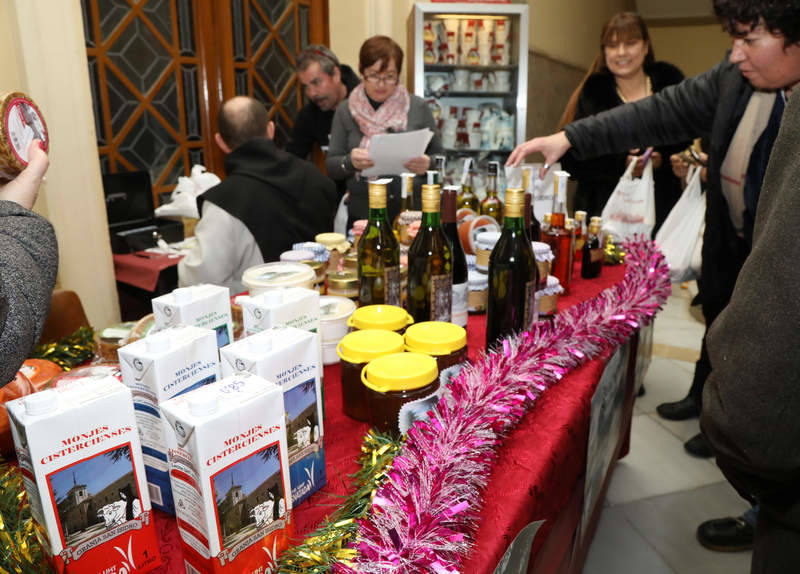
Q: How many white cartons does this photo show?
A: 6